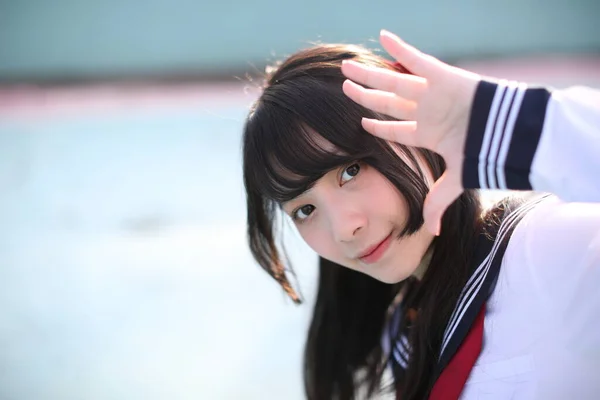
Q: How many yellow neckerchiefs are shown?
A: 0